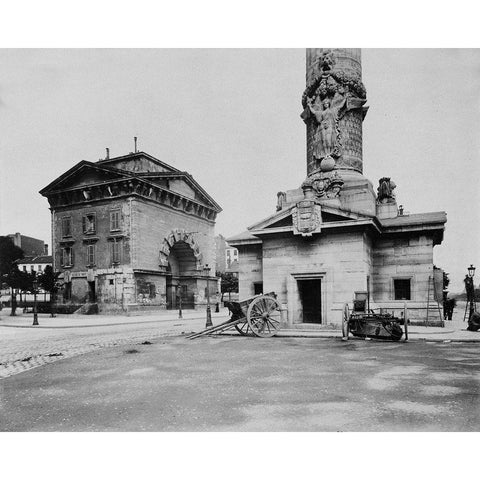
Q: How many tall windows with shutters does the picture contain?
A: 6